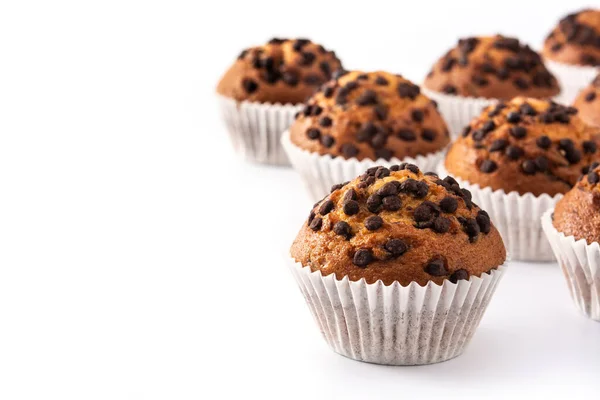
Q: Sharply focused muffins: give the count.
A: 1